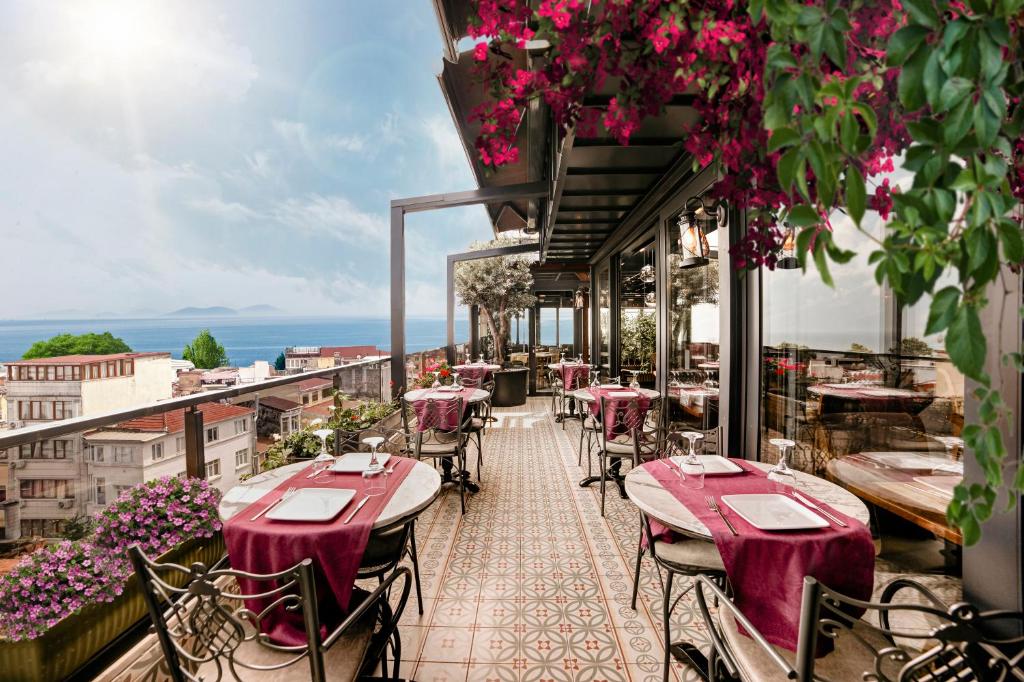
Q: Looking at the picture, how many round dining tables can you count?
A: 6